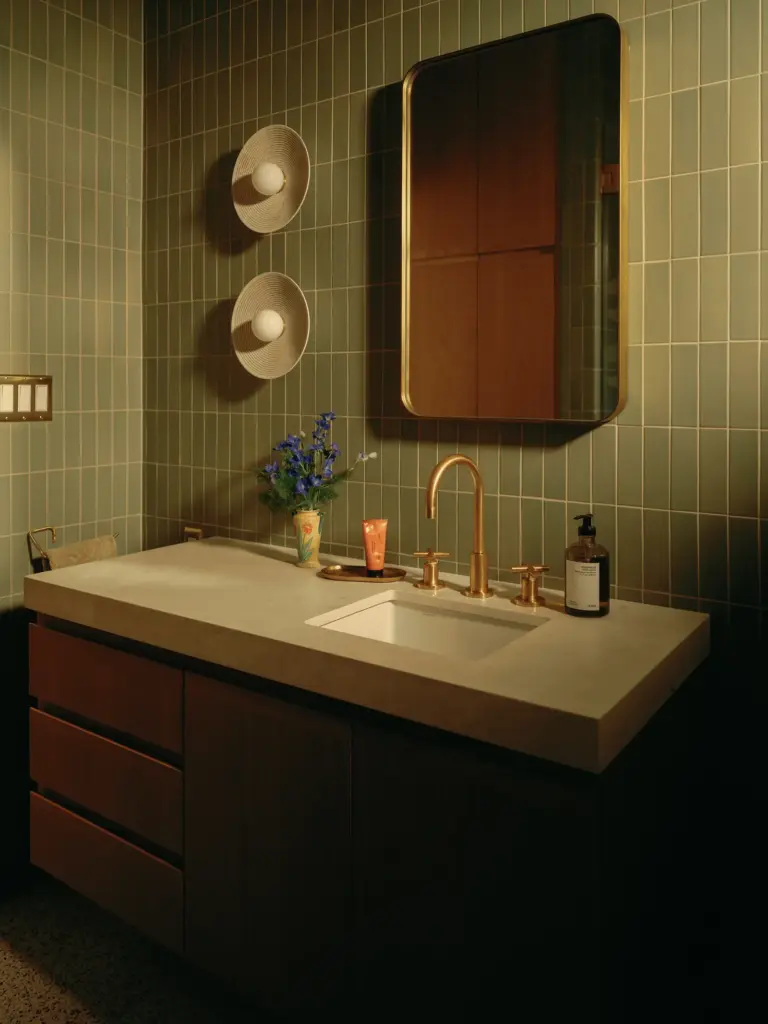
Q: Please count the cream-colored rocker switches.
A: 3